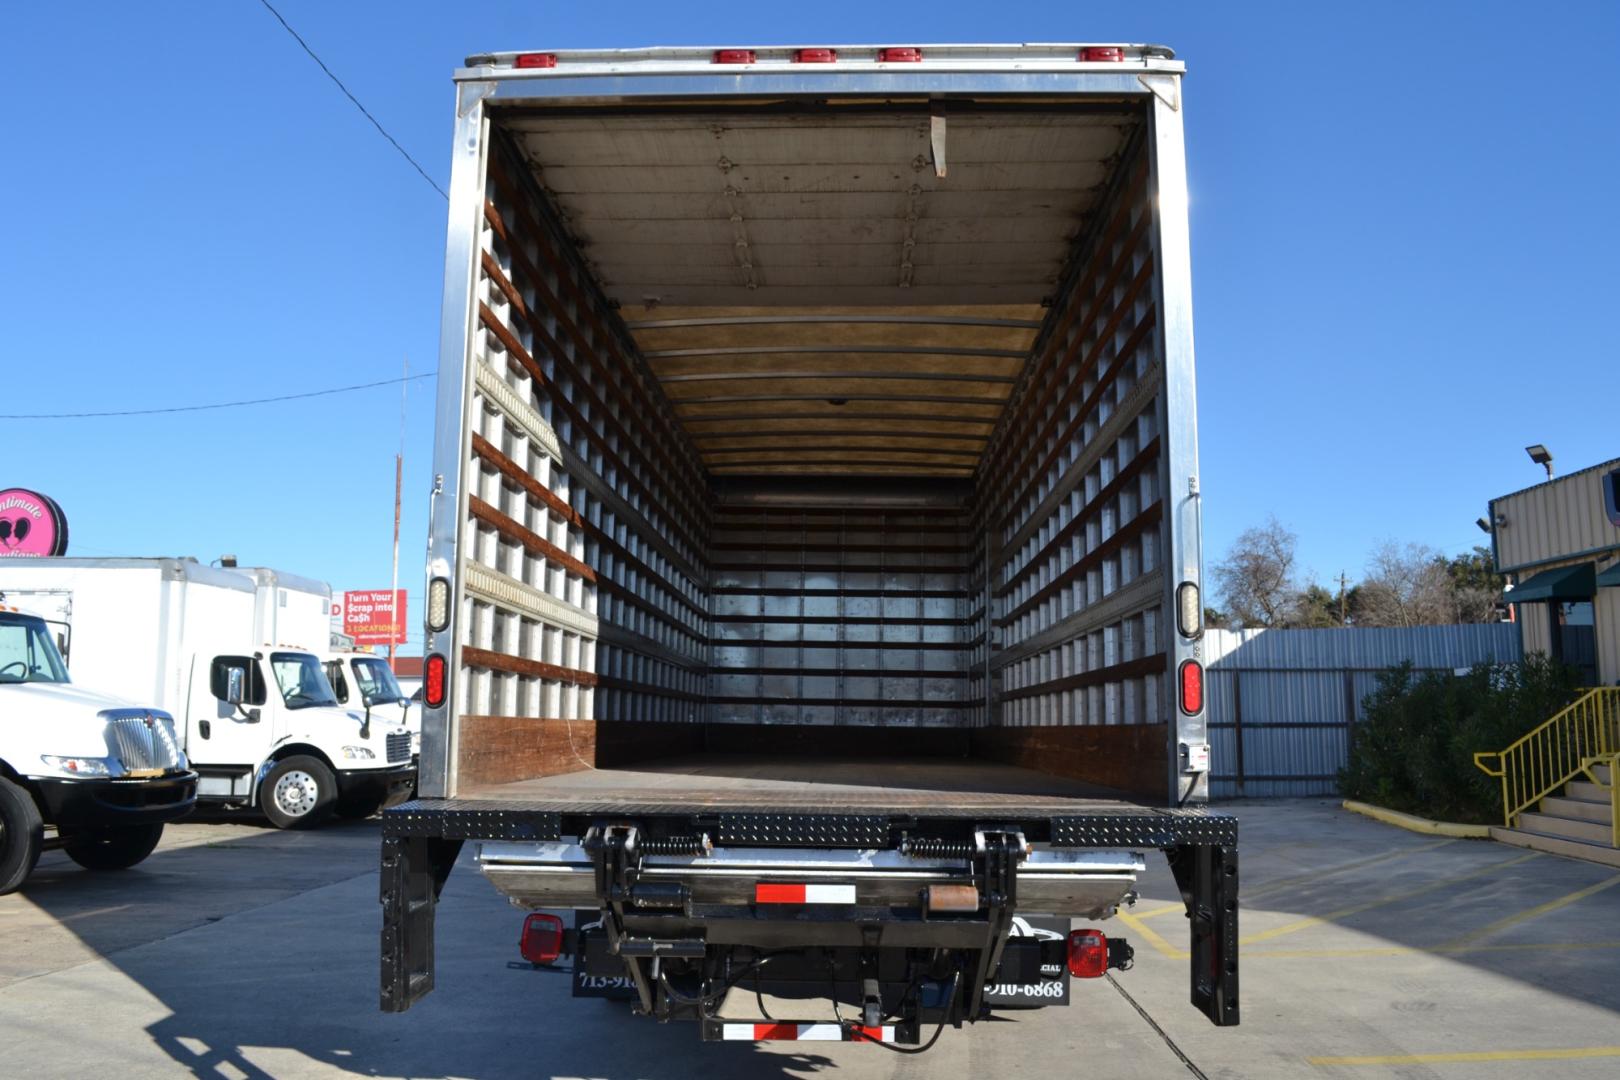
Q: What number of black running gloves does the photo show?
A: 0